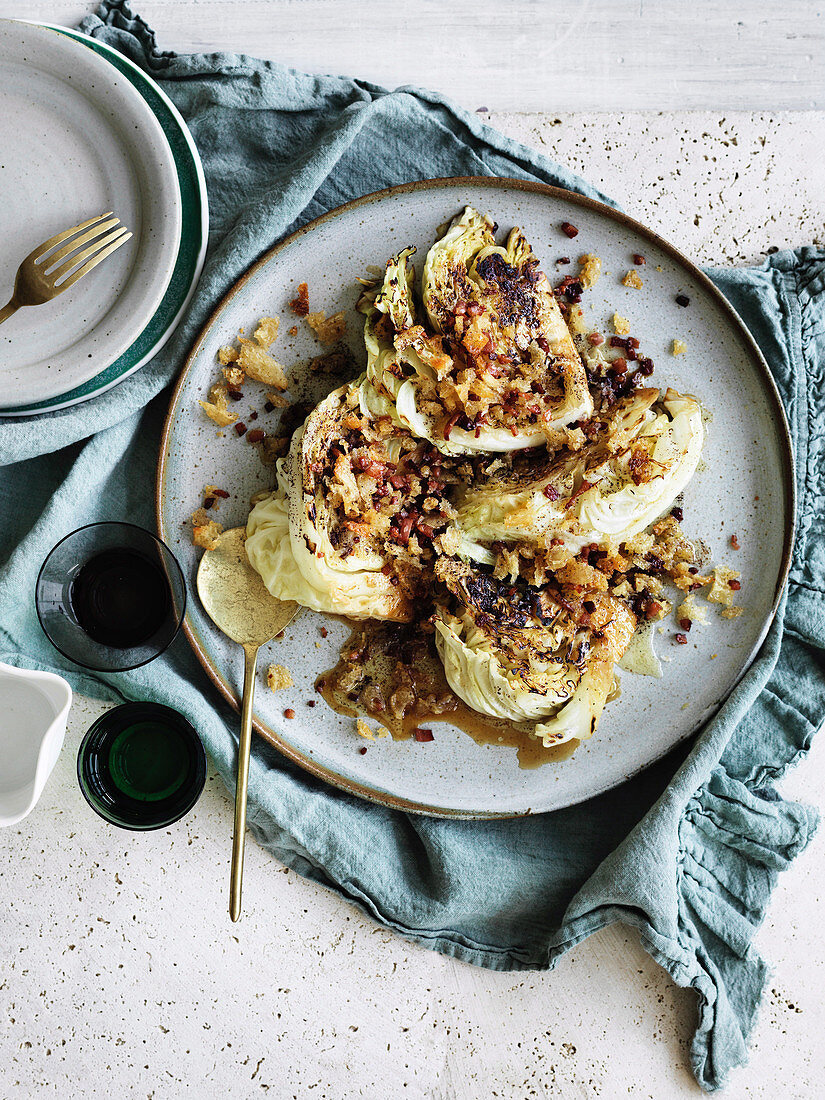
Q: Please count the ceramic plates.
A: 3